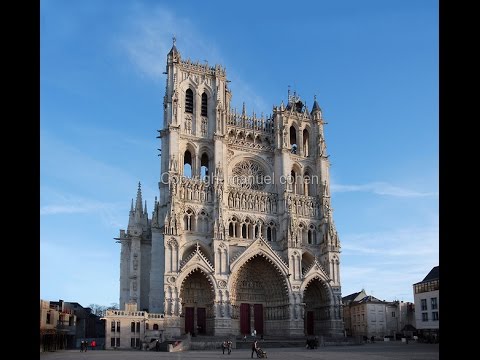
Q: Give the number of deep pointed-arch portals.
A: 3